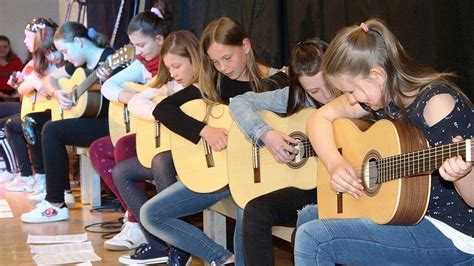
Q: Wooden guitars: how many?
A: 7